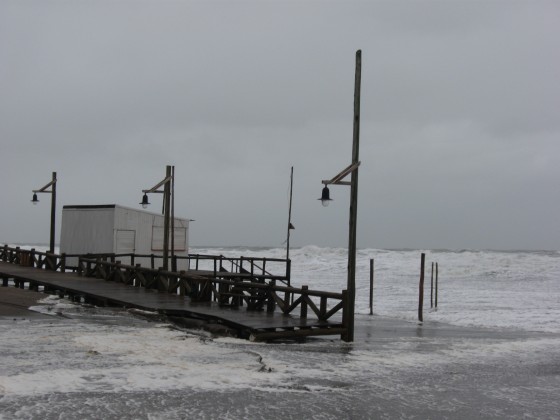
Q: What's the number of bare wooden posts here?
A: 4